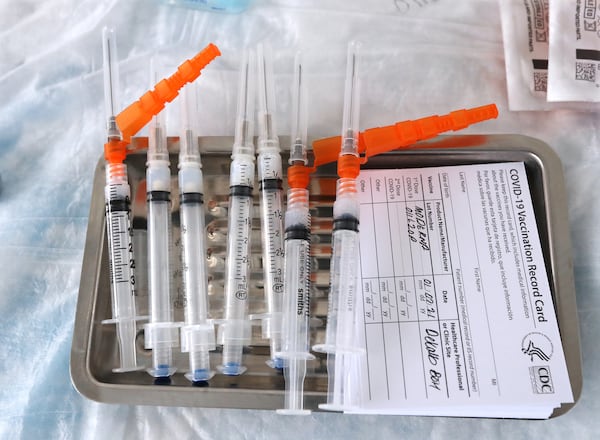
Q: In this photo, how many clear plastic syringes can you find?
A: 7